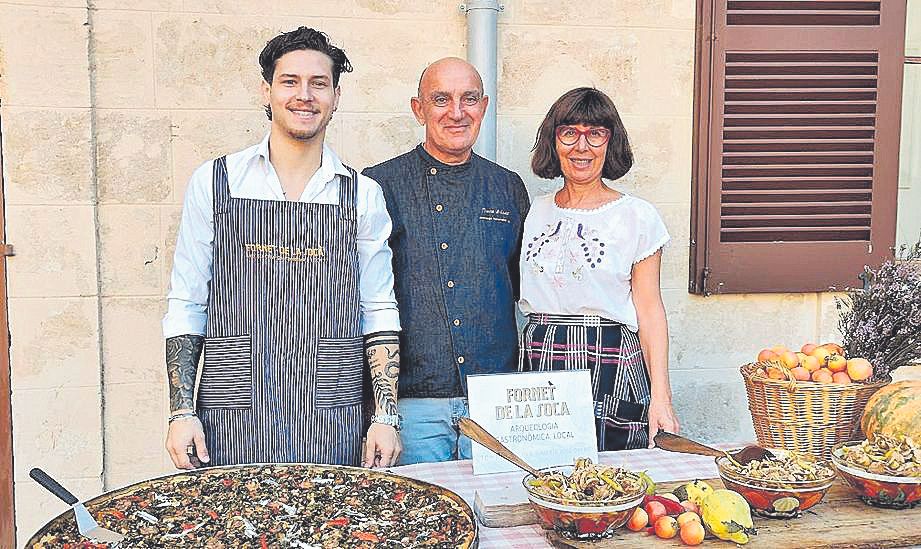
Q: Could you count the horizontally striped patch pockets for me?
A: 2